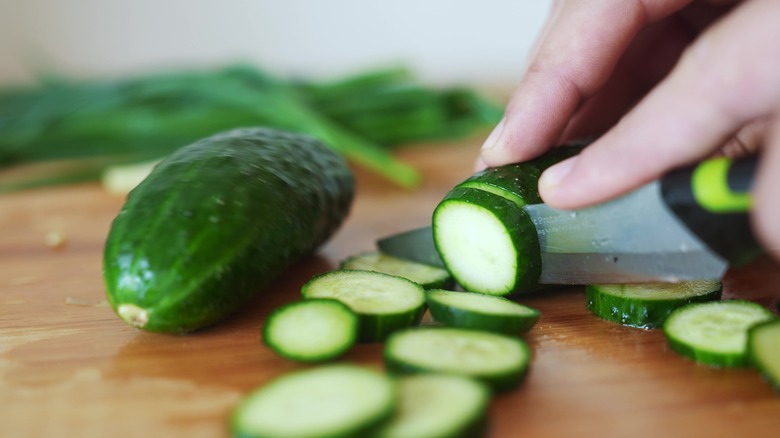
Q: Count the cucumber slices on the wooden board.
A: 10